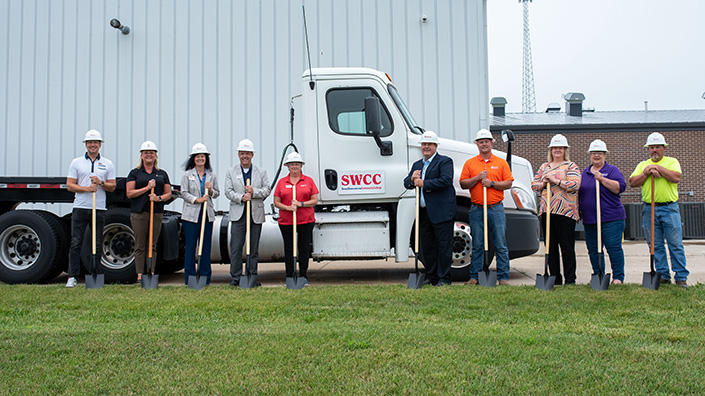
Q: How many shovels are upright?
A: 10